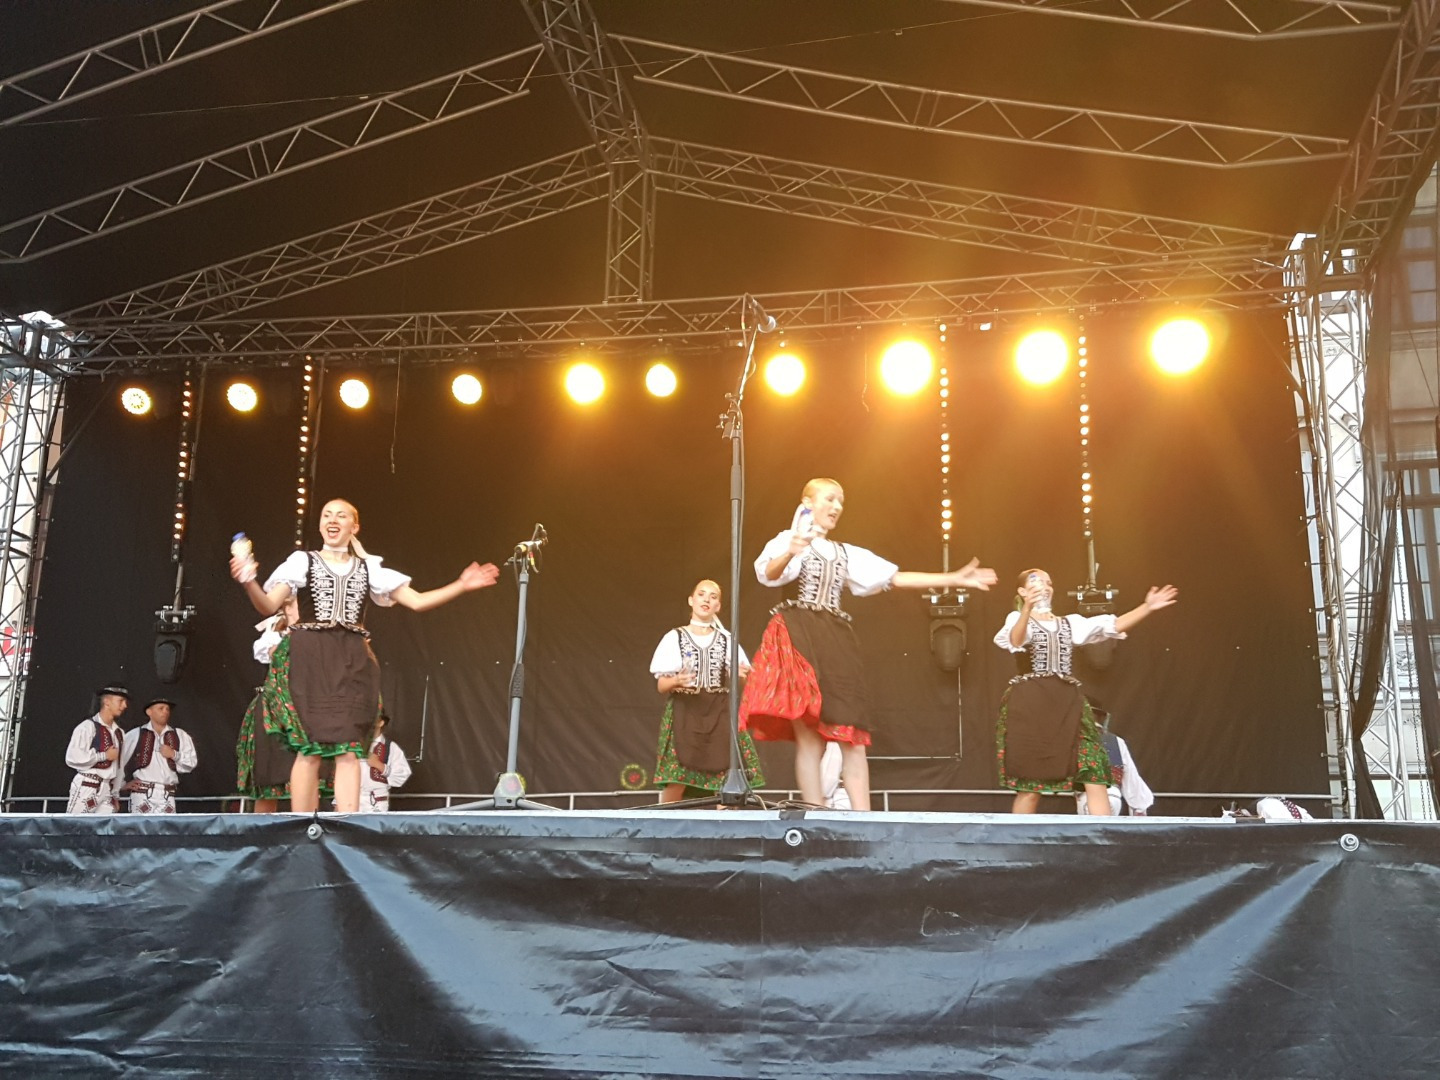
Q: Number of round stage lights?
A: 10